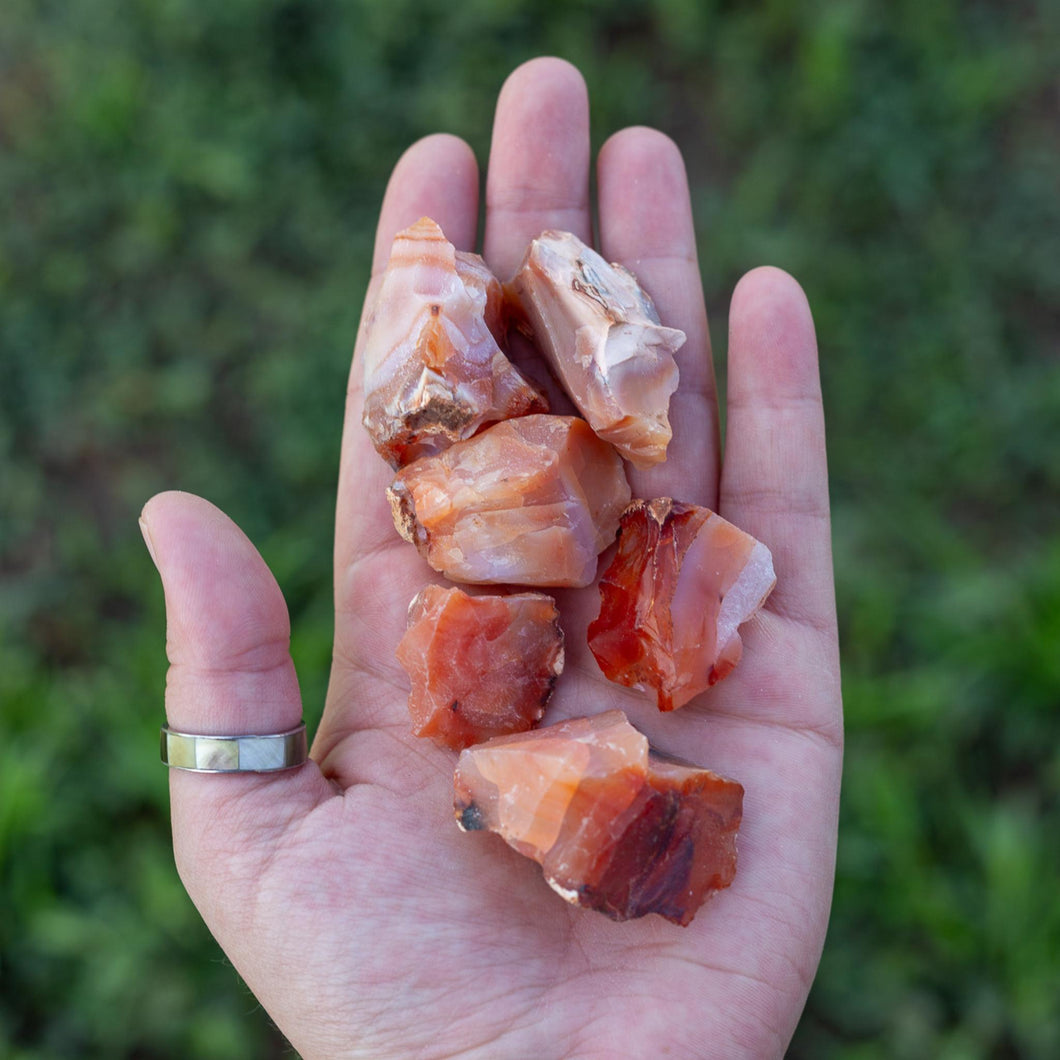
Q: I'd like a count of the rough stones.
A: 6